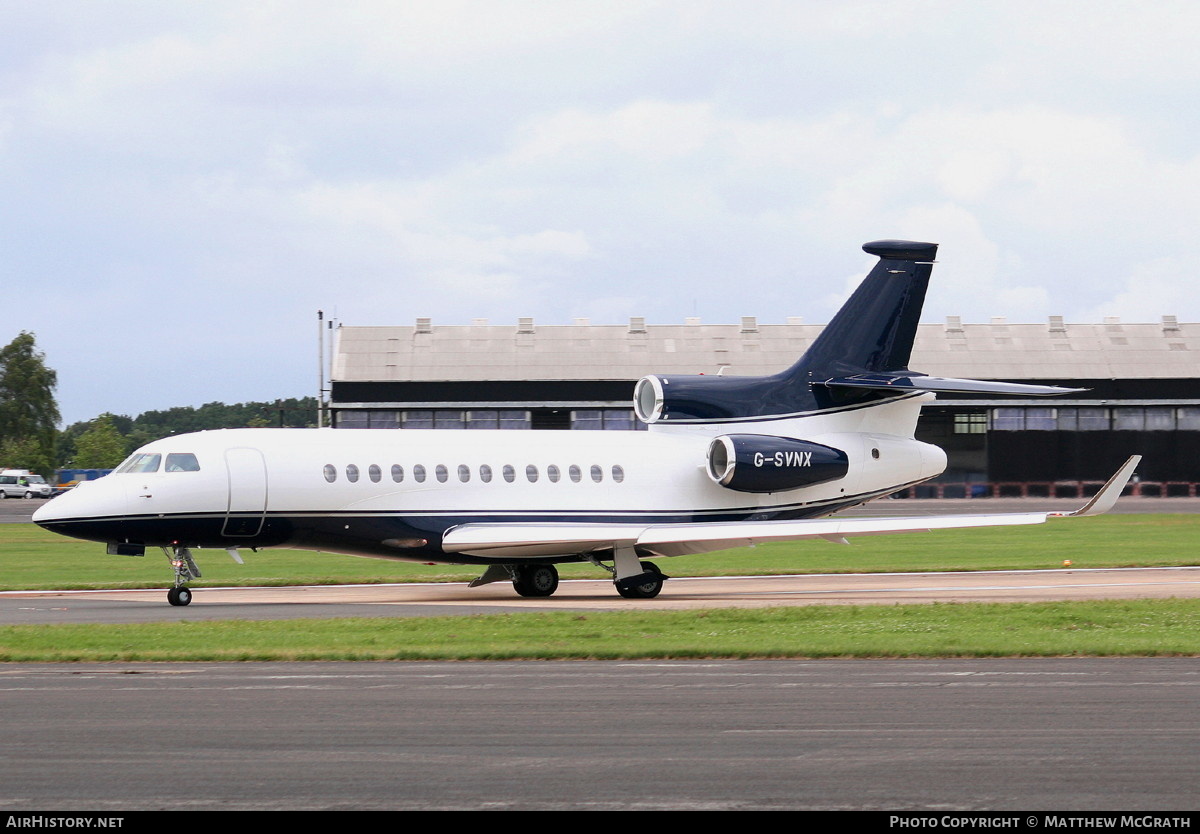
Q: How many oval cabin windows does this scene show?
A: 14